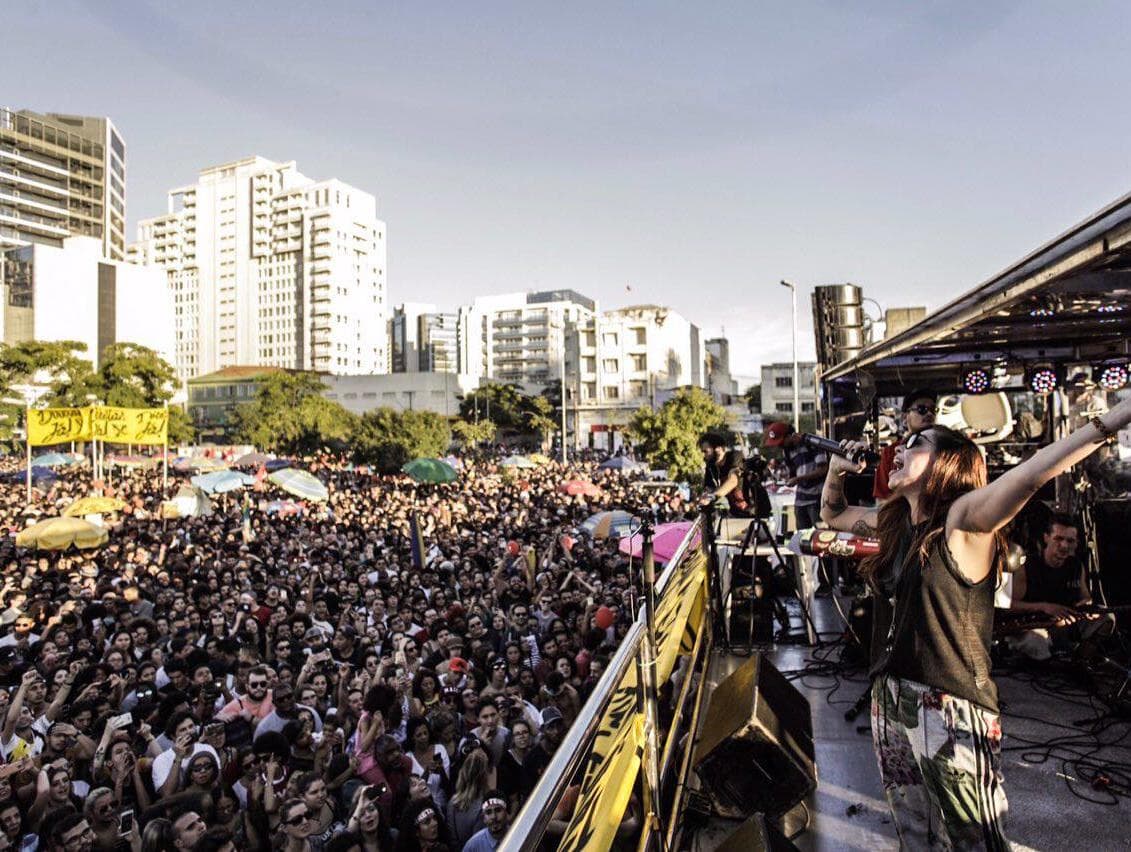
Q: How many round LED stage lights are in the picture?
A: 3